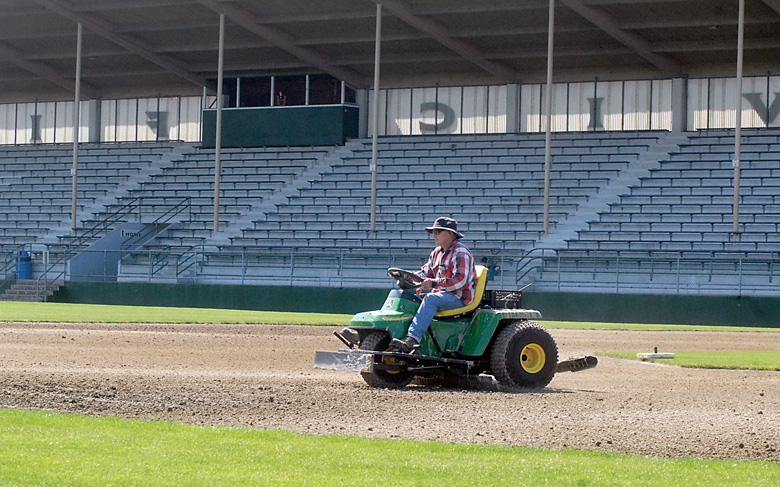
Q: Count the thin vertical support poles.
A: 5